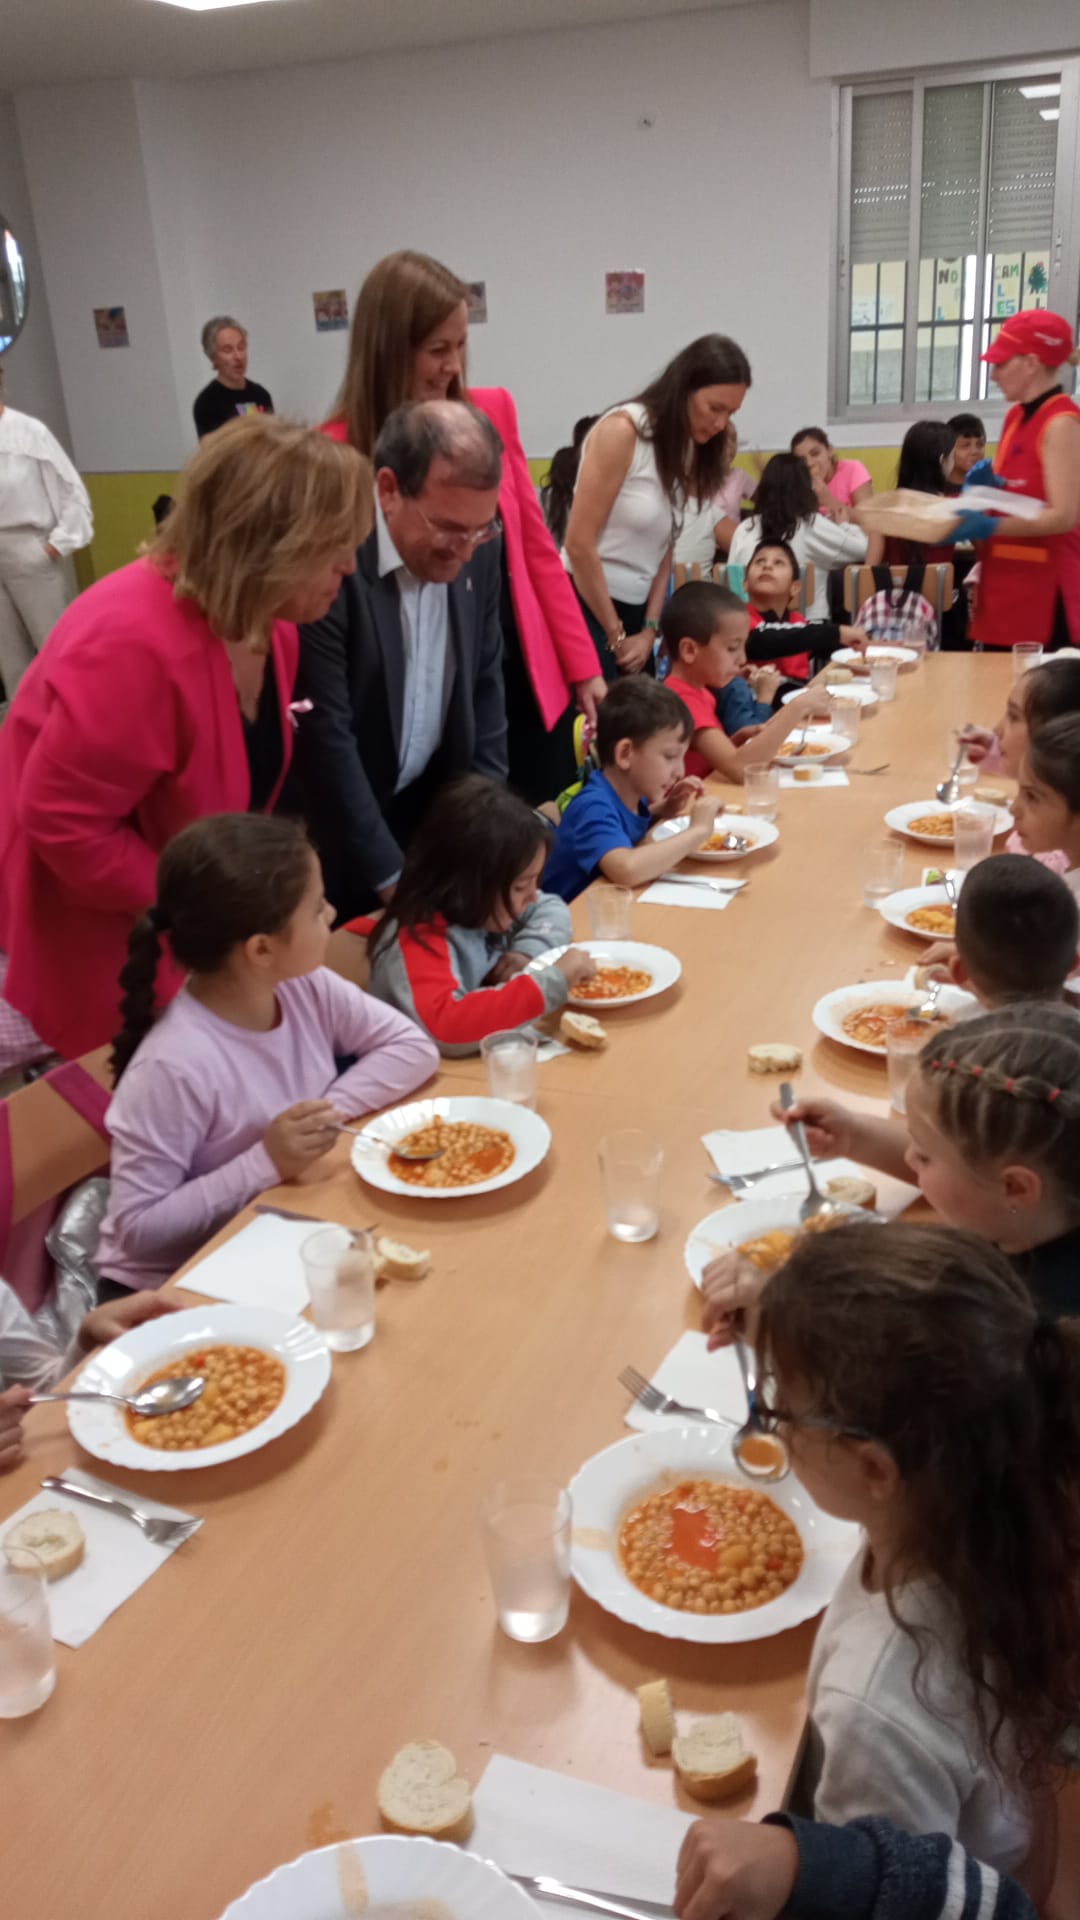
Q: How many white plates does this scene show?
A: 13